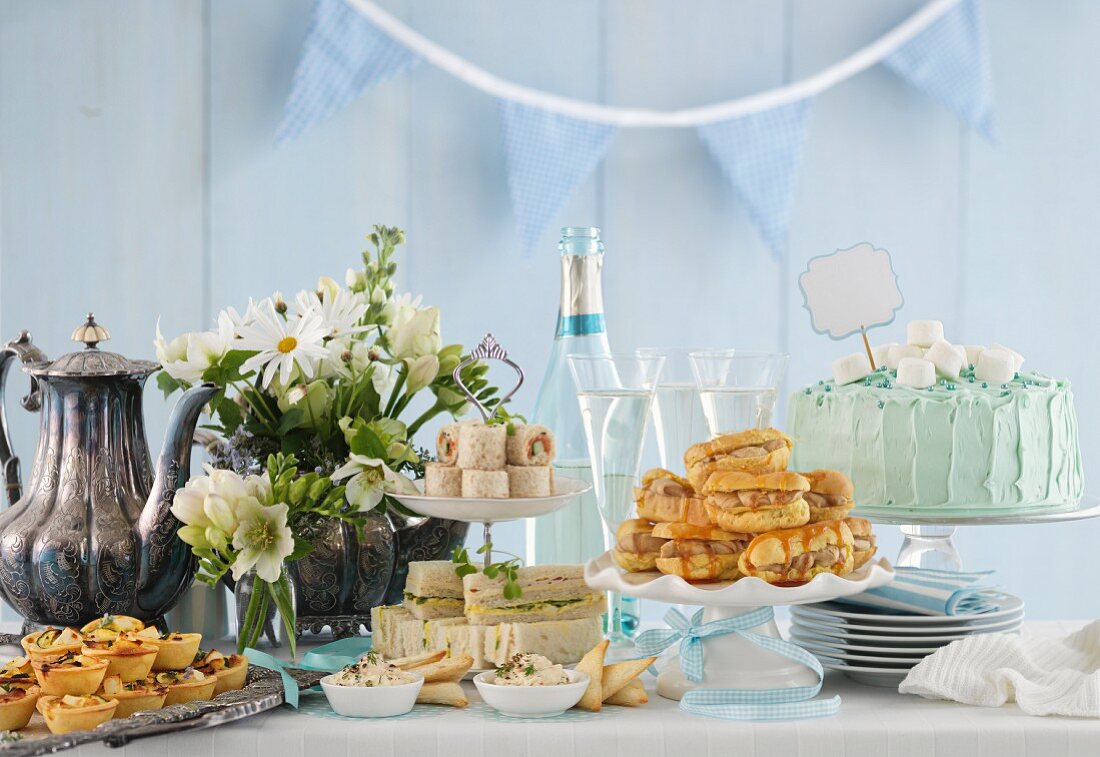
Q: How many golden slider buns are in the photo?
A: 8